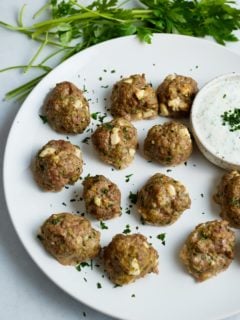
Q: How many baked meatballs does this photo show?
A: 12